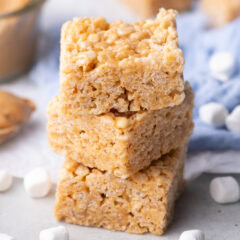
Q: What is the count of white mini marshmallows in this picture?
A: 9